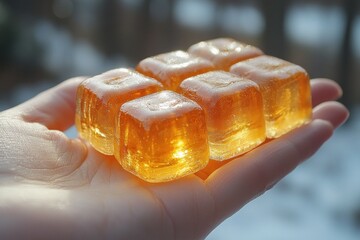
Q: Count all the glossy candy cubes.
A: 6